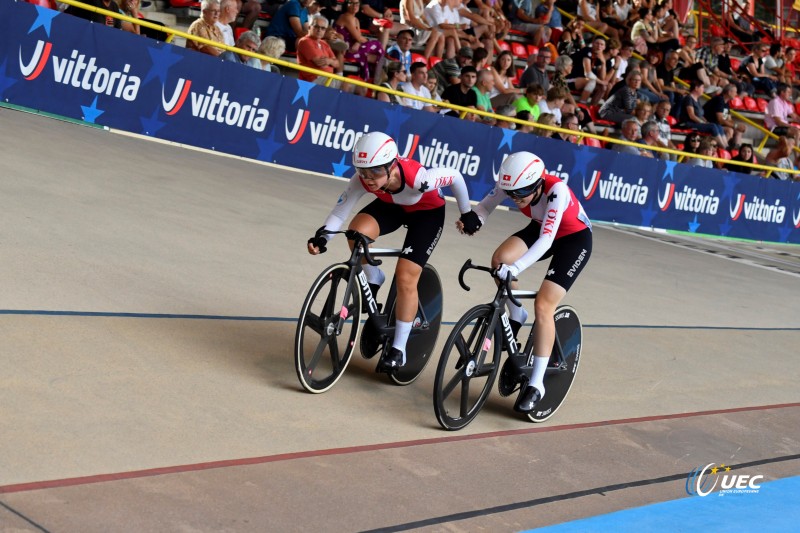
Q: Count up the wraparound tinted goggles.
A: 2